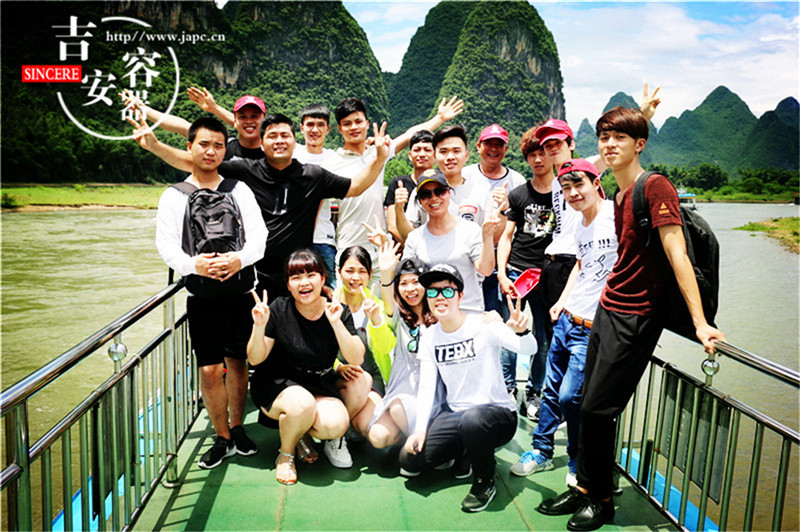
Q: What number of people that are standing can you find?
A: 13